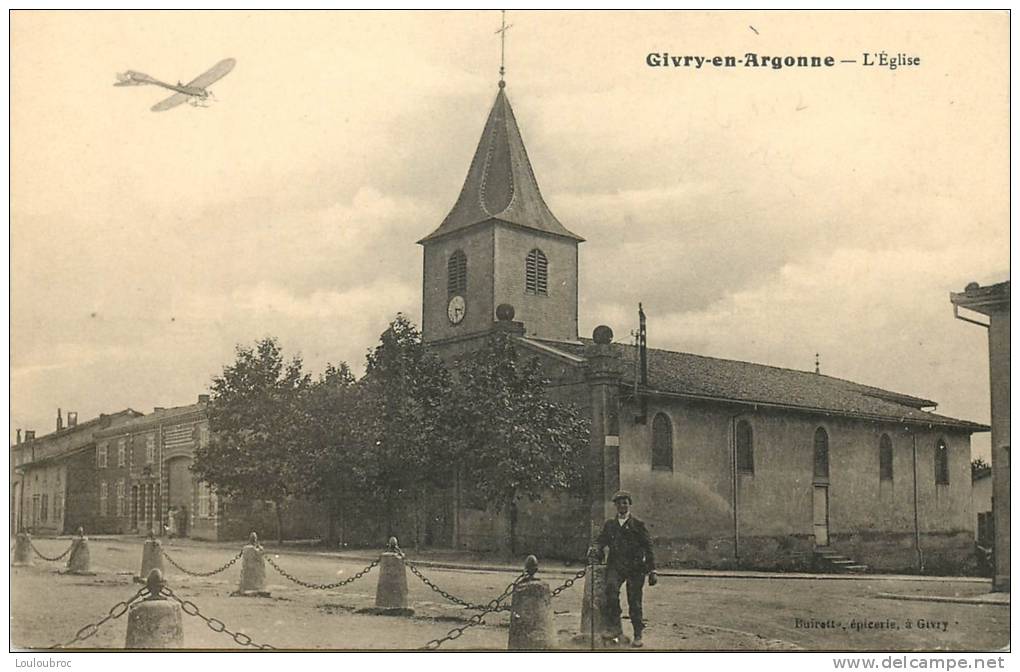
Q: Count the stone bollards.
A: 8